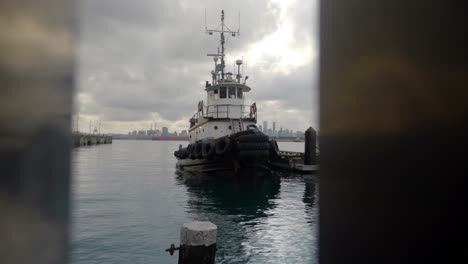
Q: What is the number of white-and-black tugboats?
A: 1